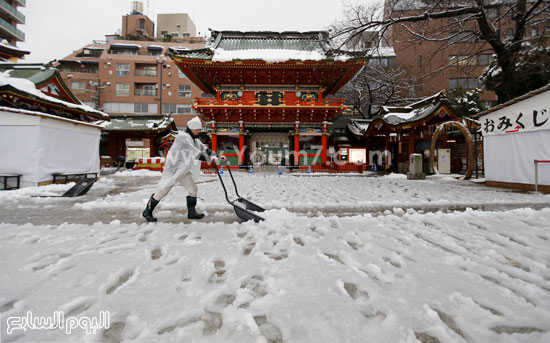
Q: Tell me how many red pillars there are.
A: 4